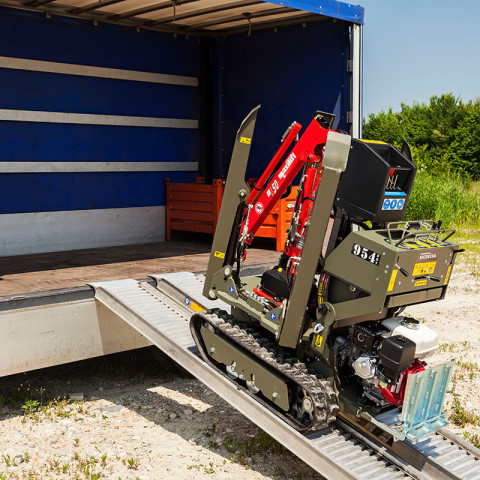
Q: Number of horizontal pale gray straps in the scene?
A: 3